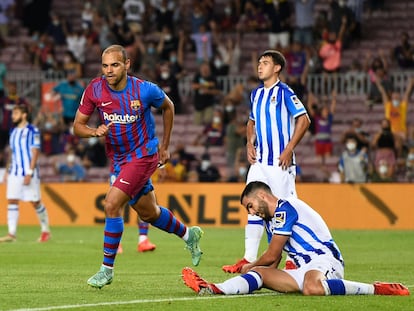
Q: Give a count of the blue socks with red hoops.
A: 3